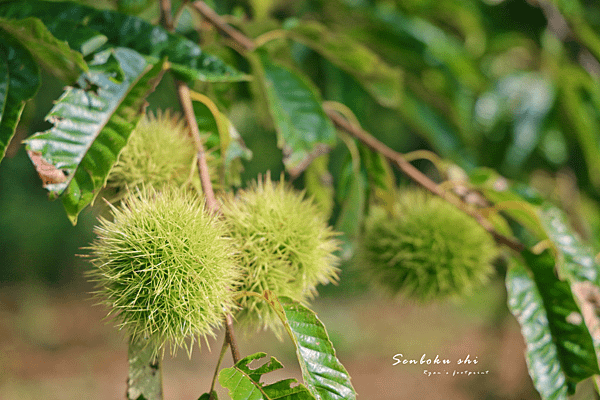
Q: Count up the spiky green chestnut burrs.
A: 4